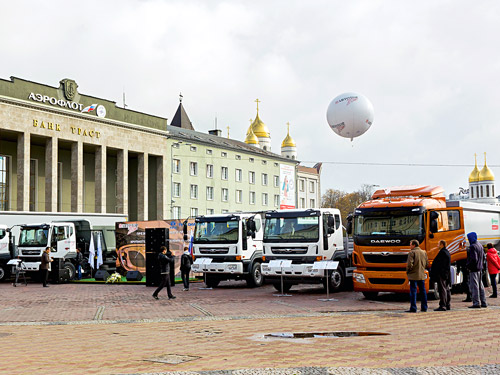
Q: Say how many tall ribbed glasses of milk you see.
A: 0